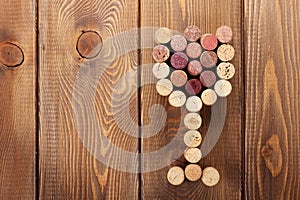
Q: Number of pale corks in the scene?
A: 15